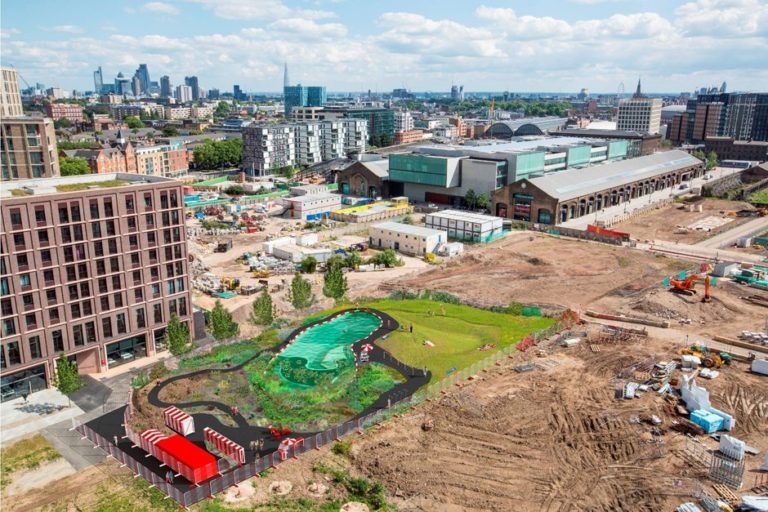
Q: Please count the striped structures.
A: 3